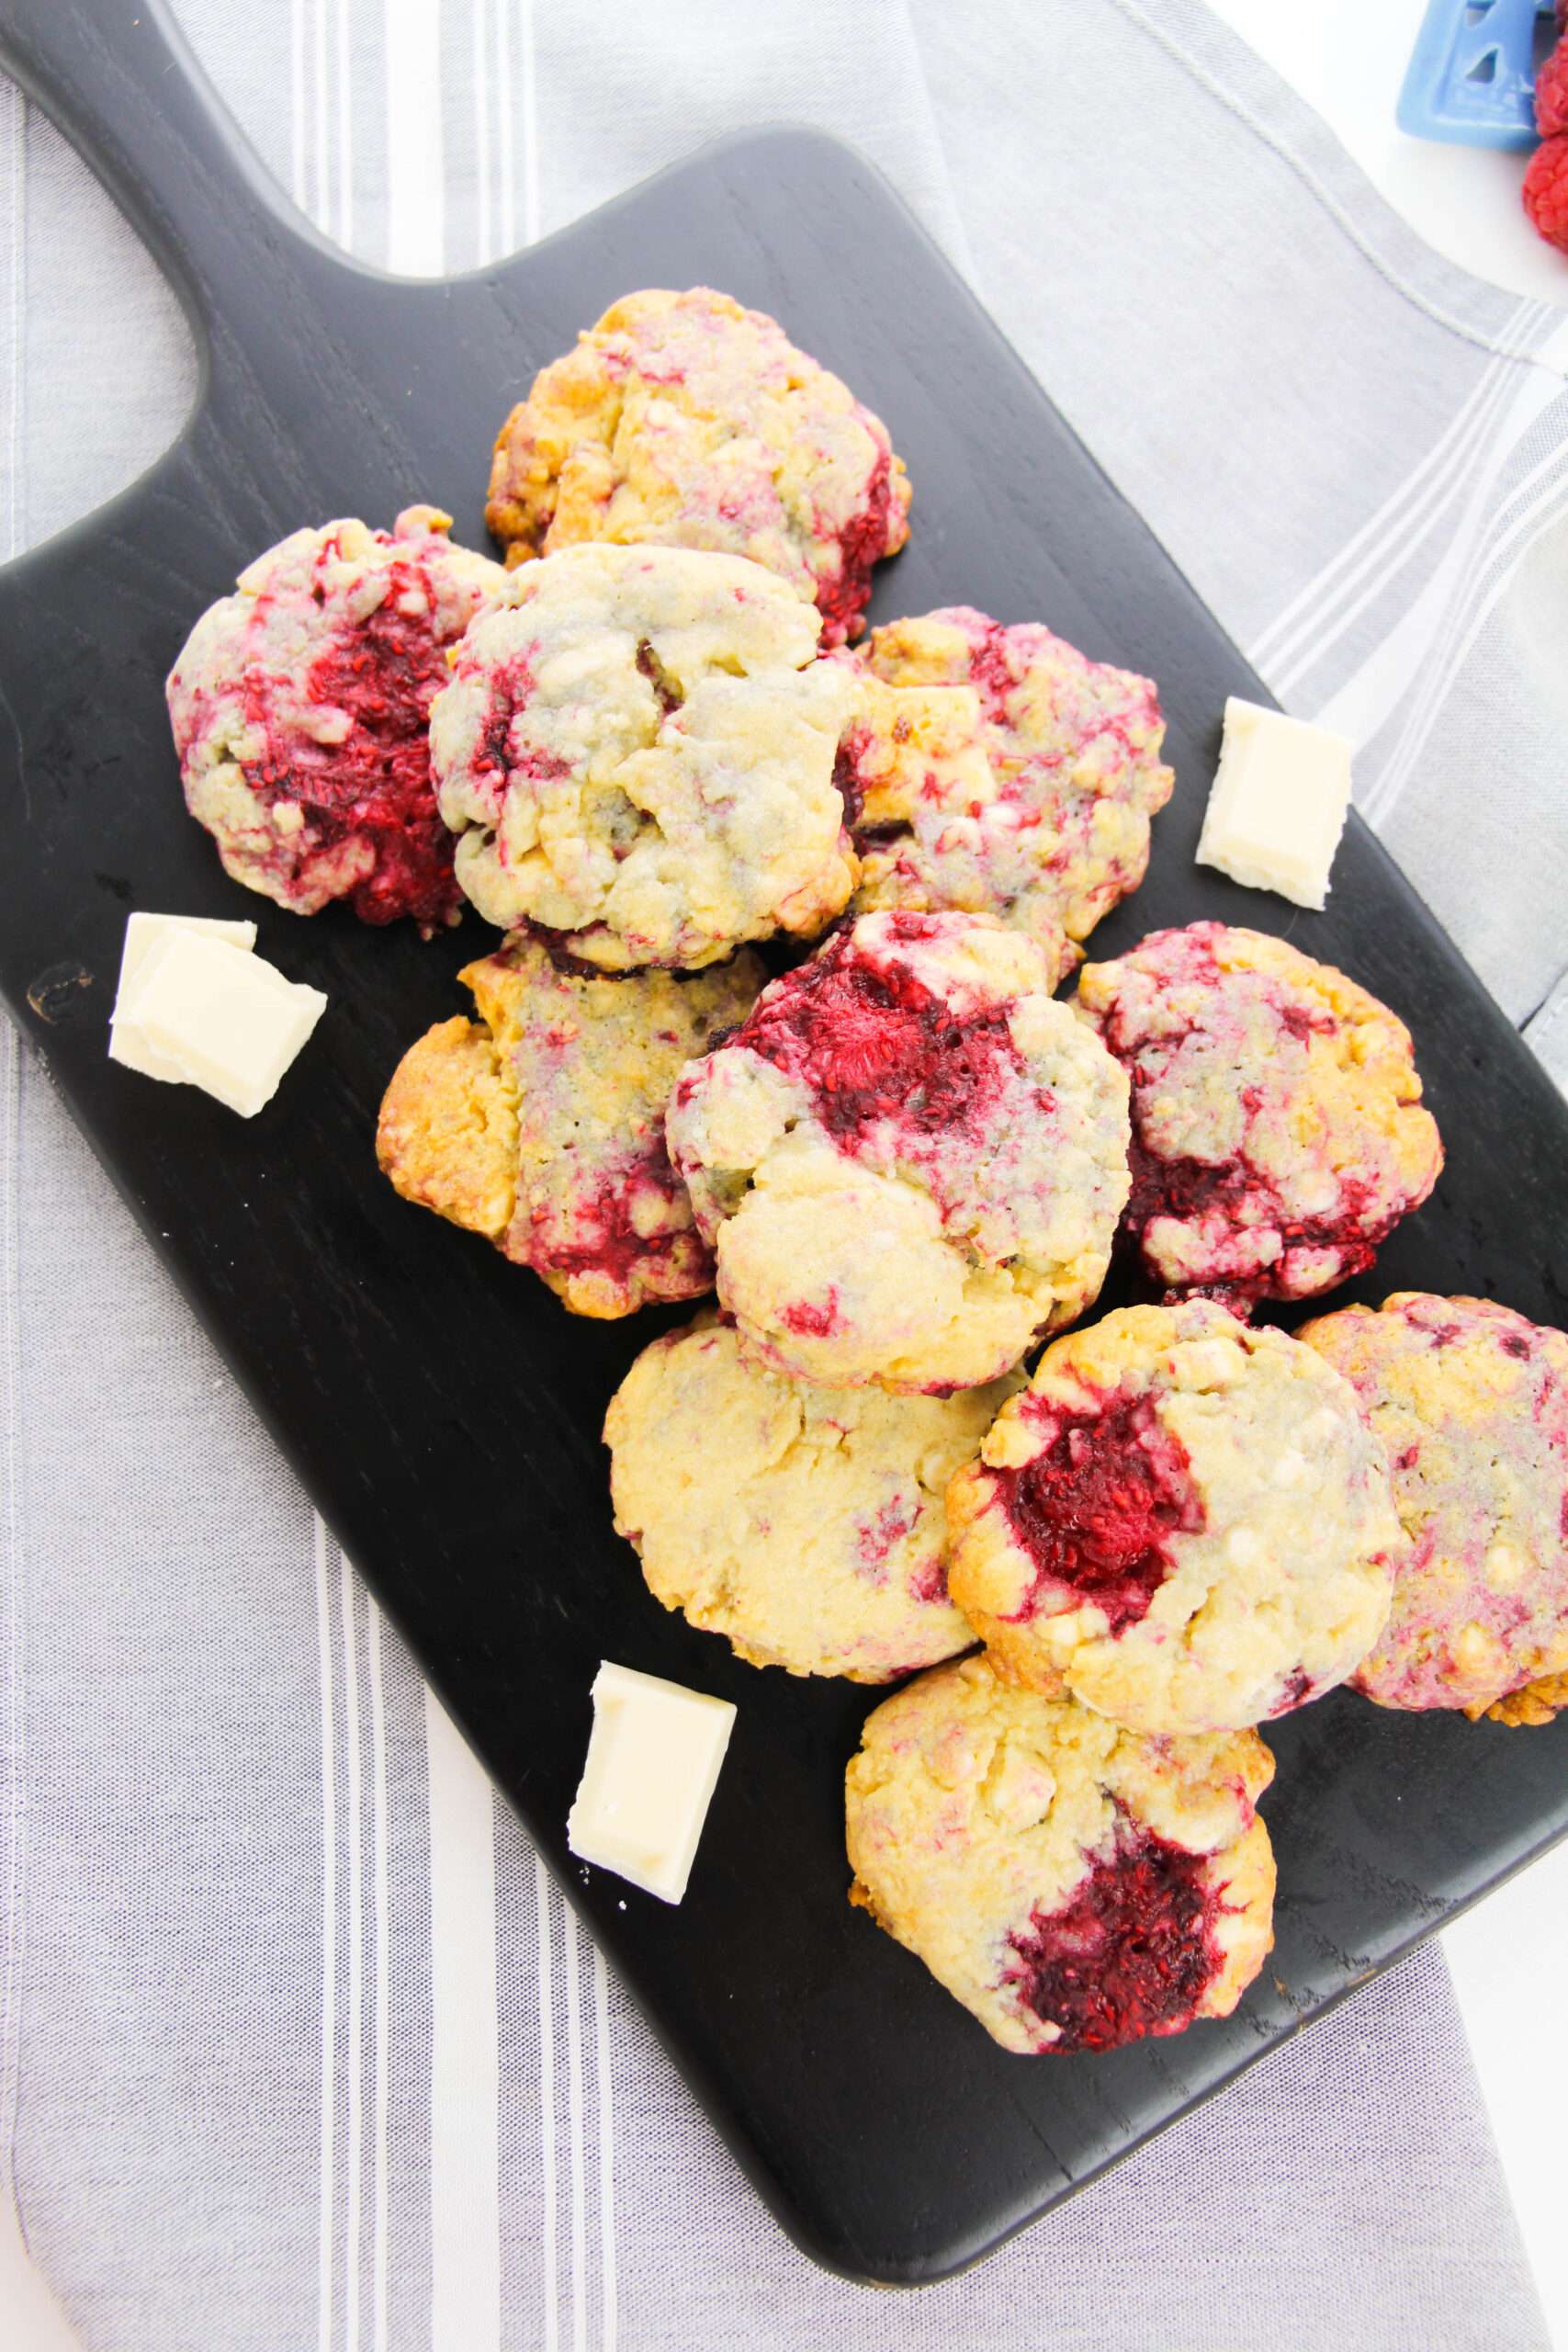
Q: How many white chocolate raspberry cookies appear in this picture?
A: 11